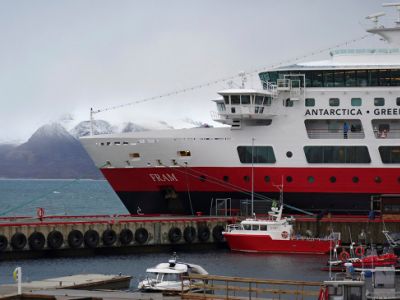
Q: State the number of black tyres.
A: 13